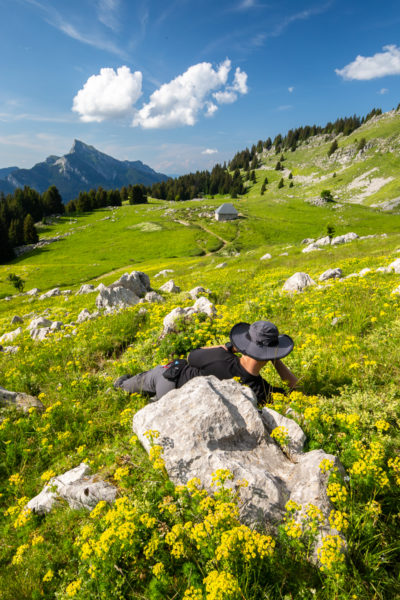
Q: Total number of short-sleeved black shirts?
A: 1